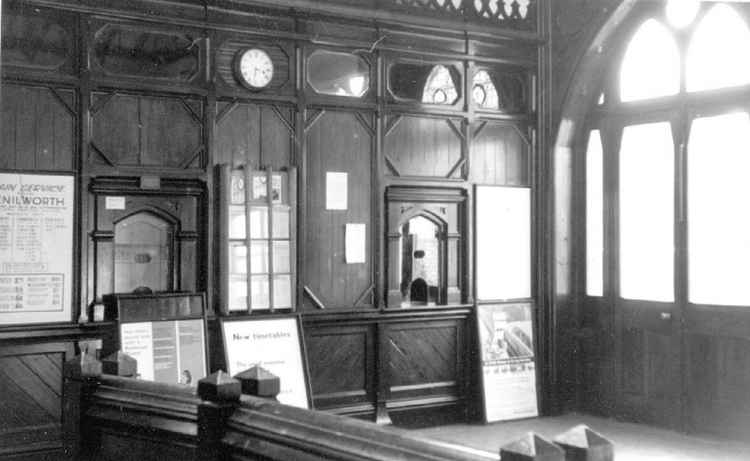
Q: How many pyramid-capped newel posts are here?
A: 6